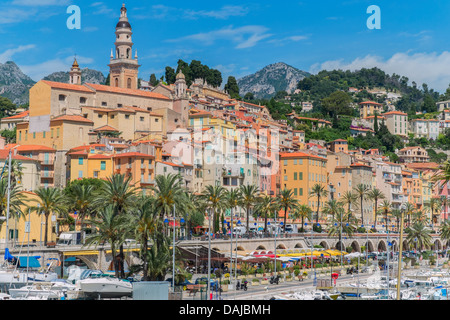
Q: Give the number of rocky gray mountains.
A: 3